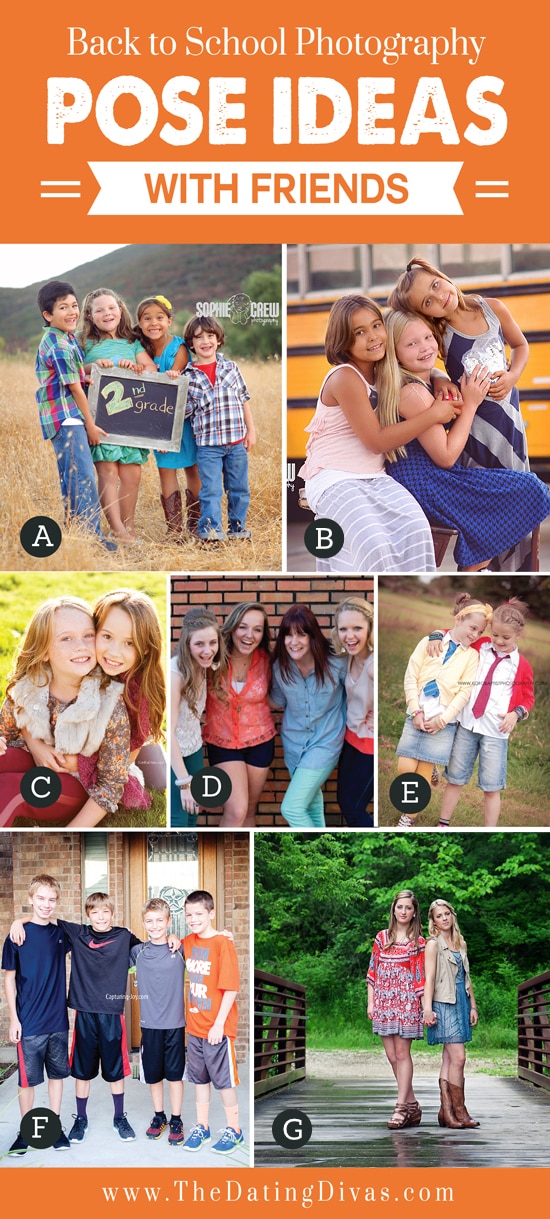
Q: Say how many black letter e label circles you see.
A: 1